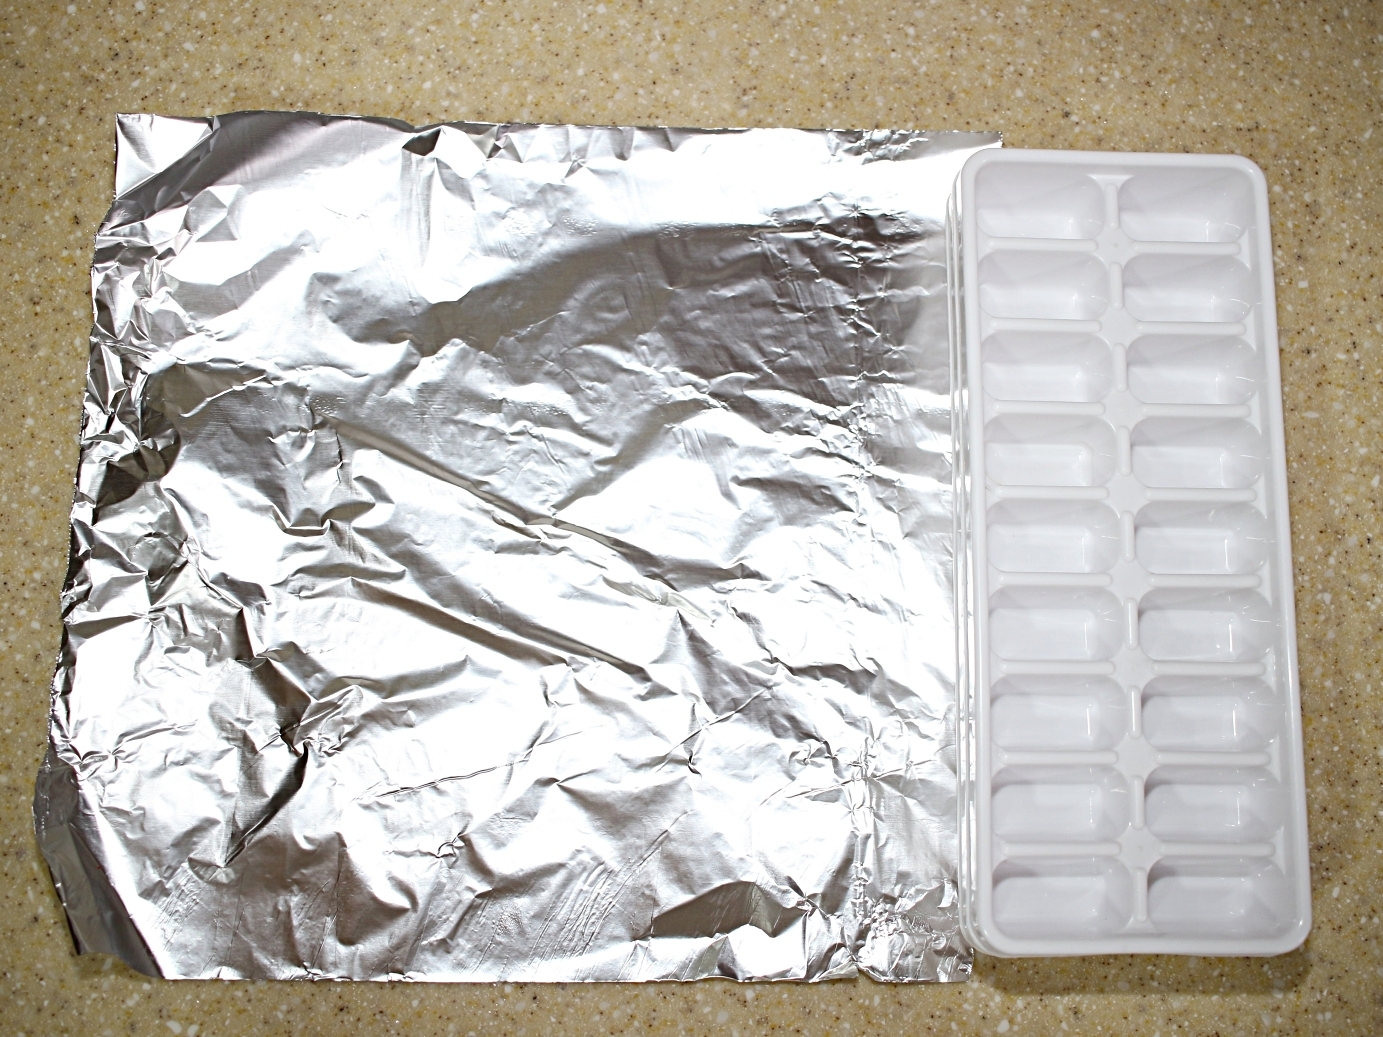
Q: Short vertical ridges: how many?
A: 9